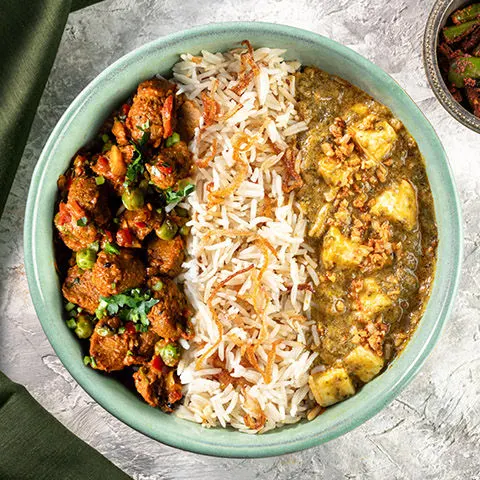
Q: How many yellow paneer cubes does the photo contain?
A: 7